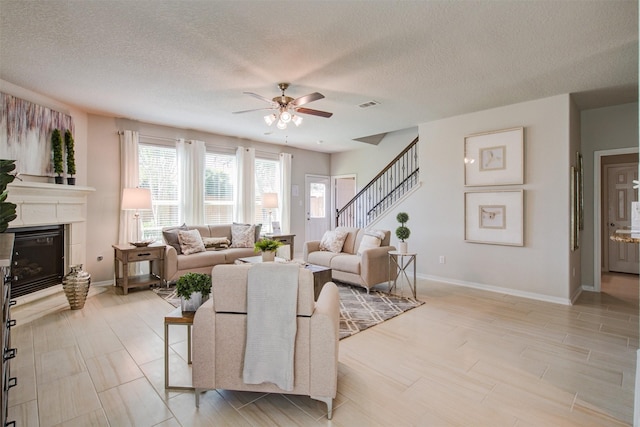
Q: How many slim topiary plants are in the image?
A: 2